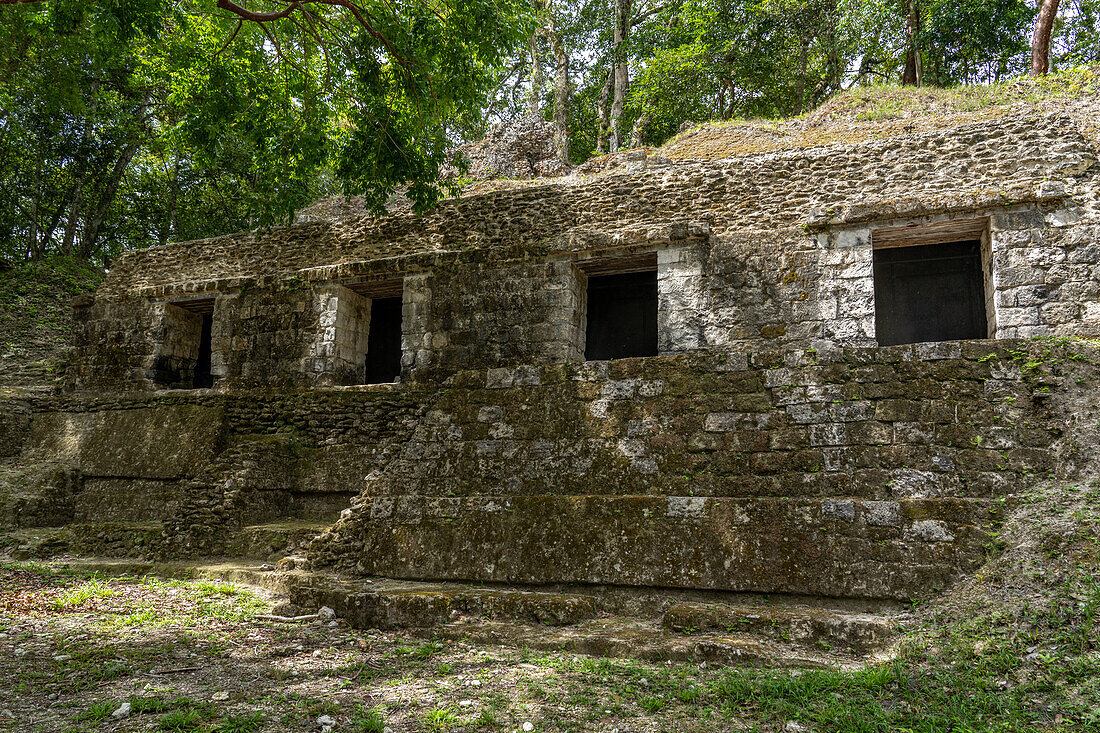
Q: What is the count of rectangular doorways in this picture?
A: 4